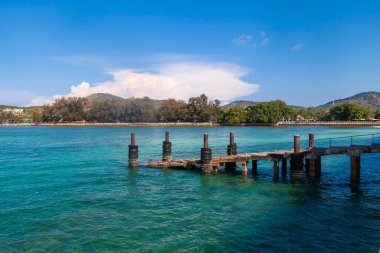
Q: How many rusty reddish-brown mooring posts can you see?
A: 6